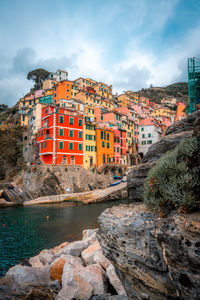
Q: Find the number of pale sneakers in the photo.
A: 0